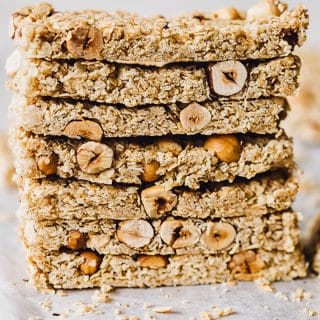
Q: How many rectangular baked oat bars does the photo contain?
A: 7